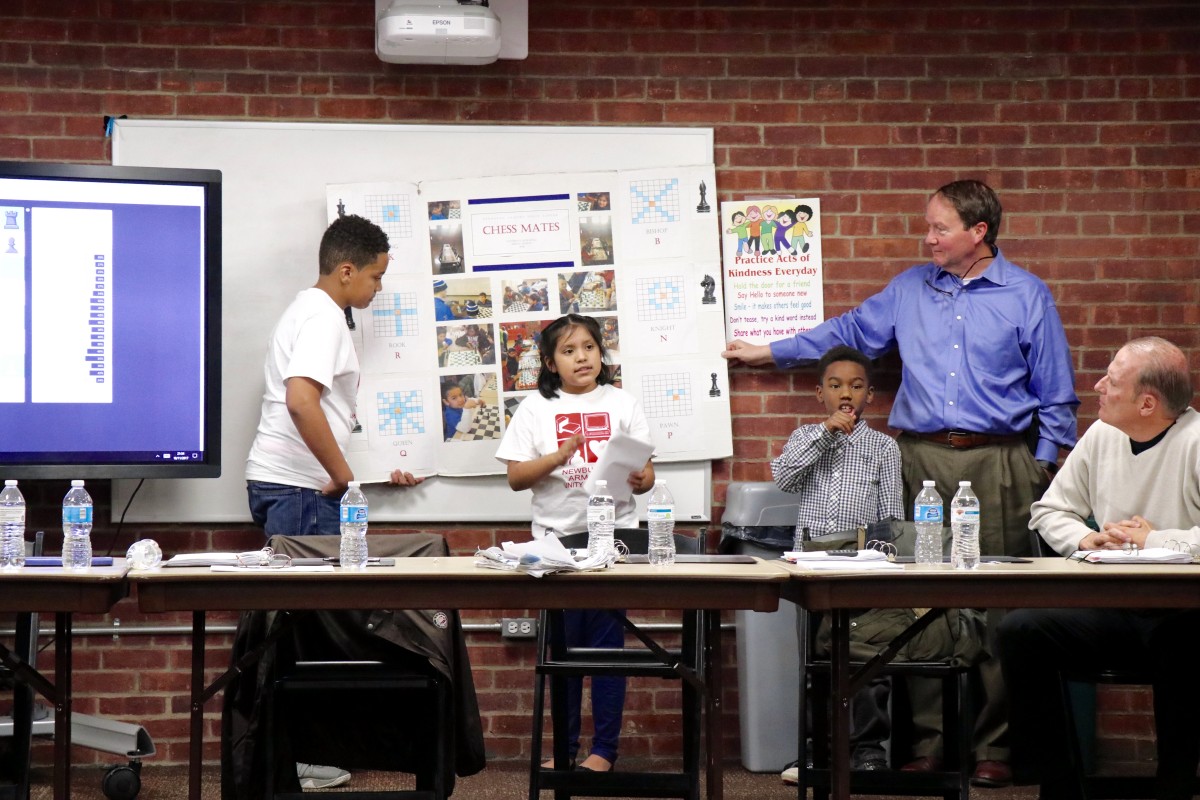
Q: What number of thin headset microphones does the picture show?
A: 0